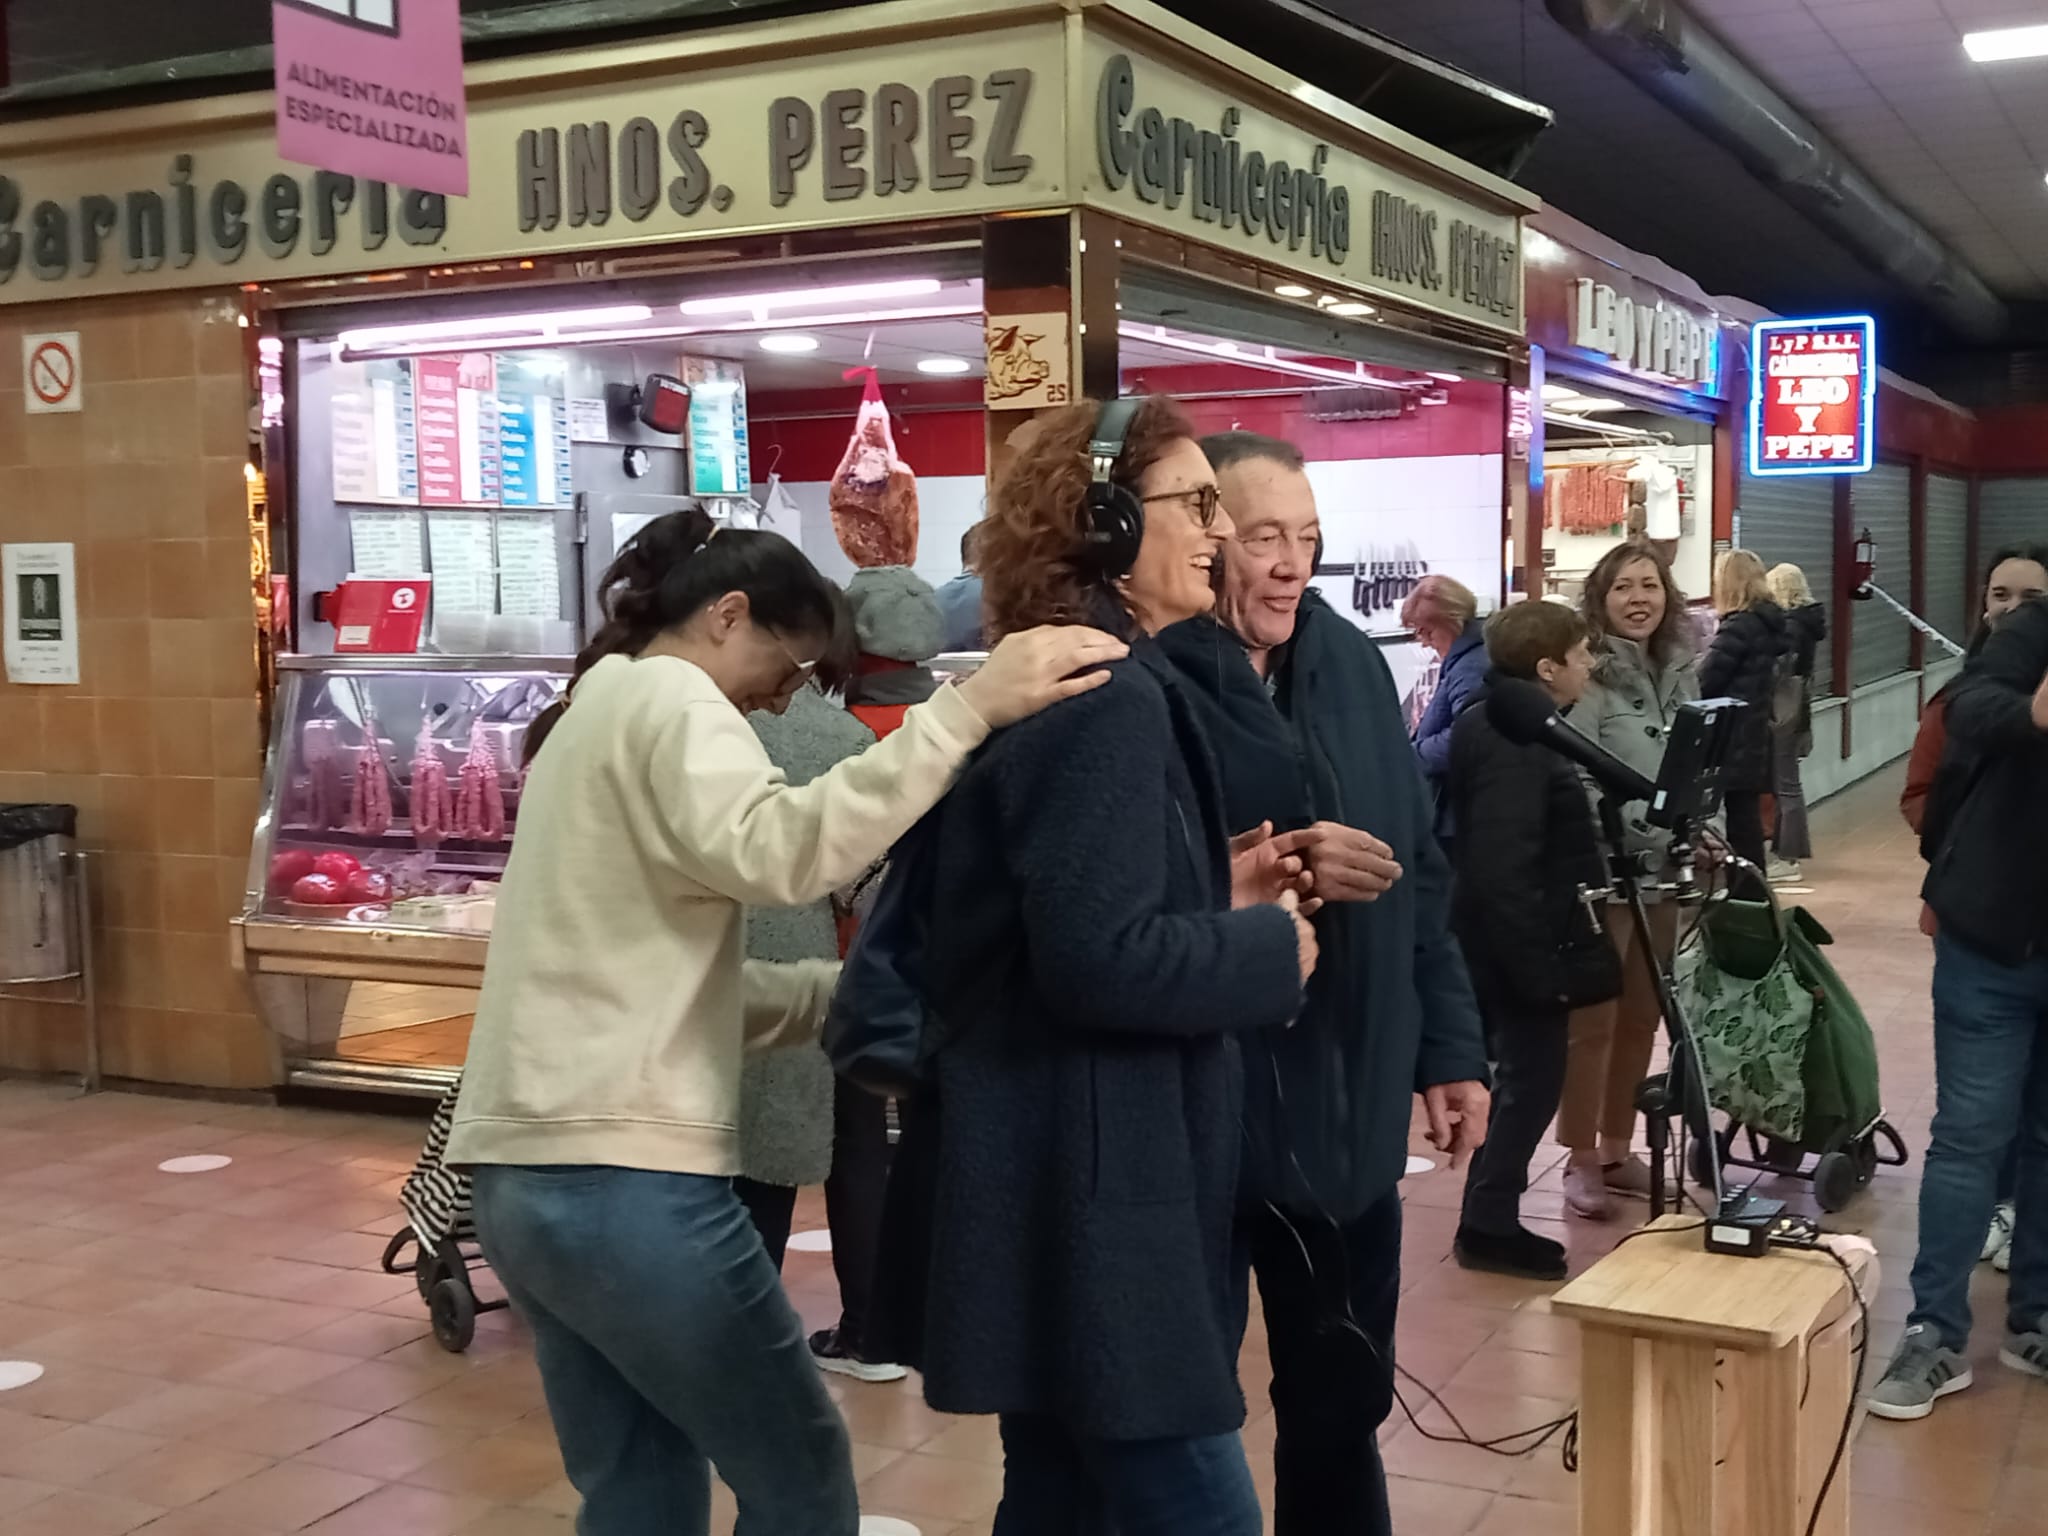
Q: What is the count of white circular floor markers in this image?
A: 6